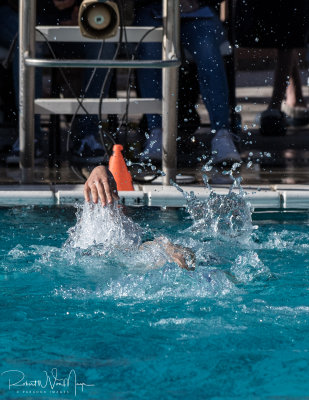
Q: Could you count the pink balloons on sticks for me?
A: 0